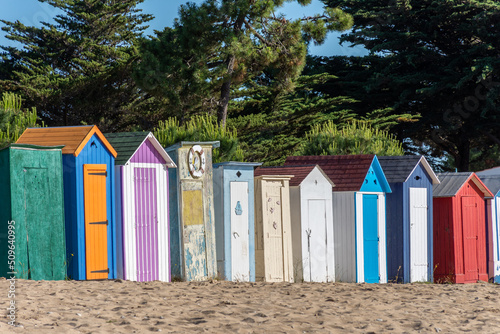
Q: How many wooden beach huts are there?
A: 11